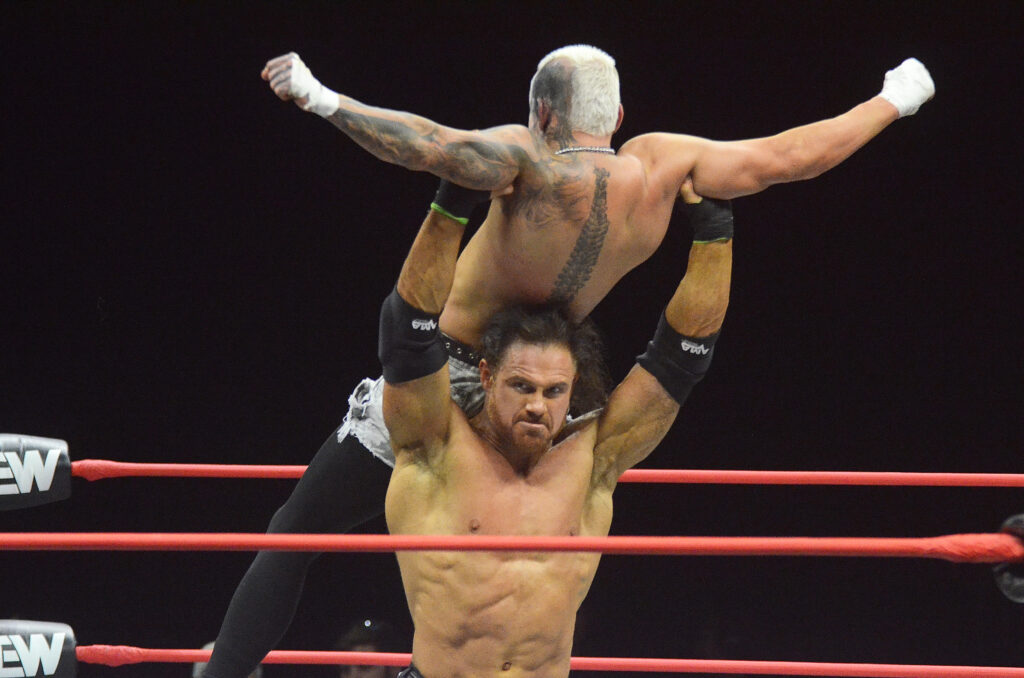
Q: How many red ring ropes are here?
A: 3